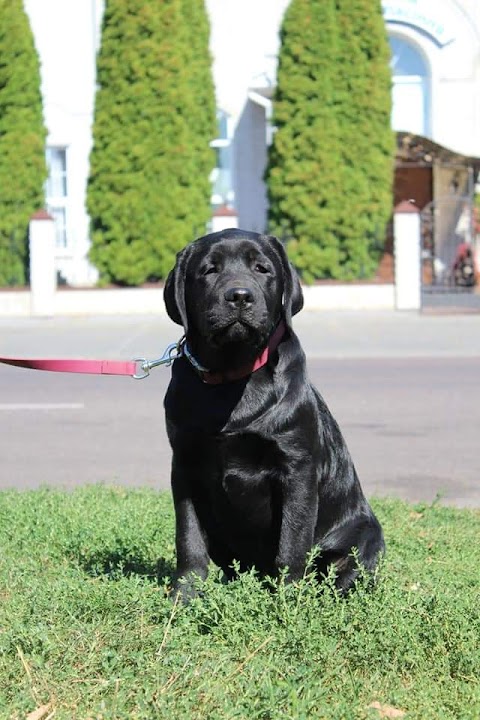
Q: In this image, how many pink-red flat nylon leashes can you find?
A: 1